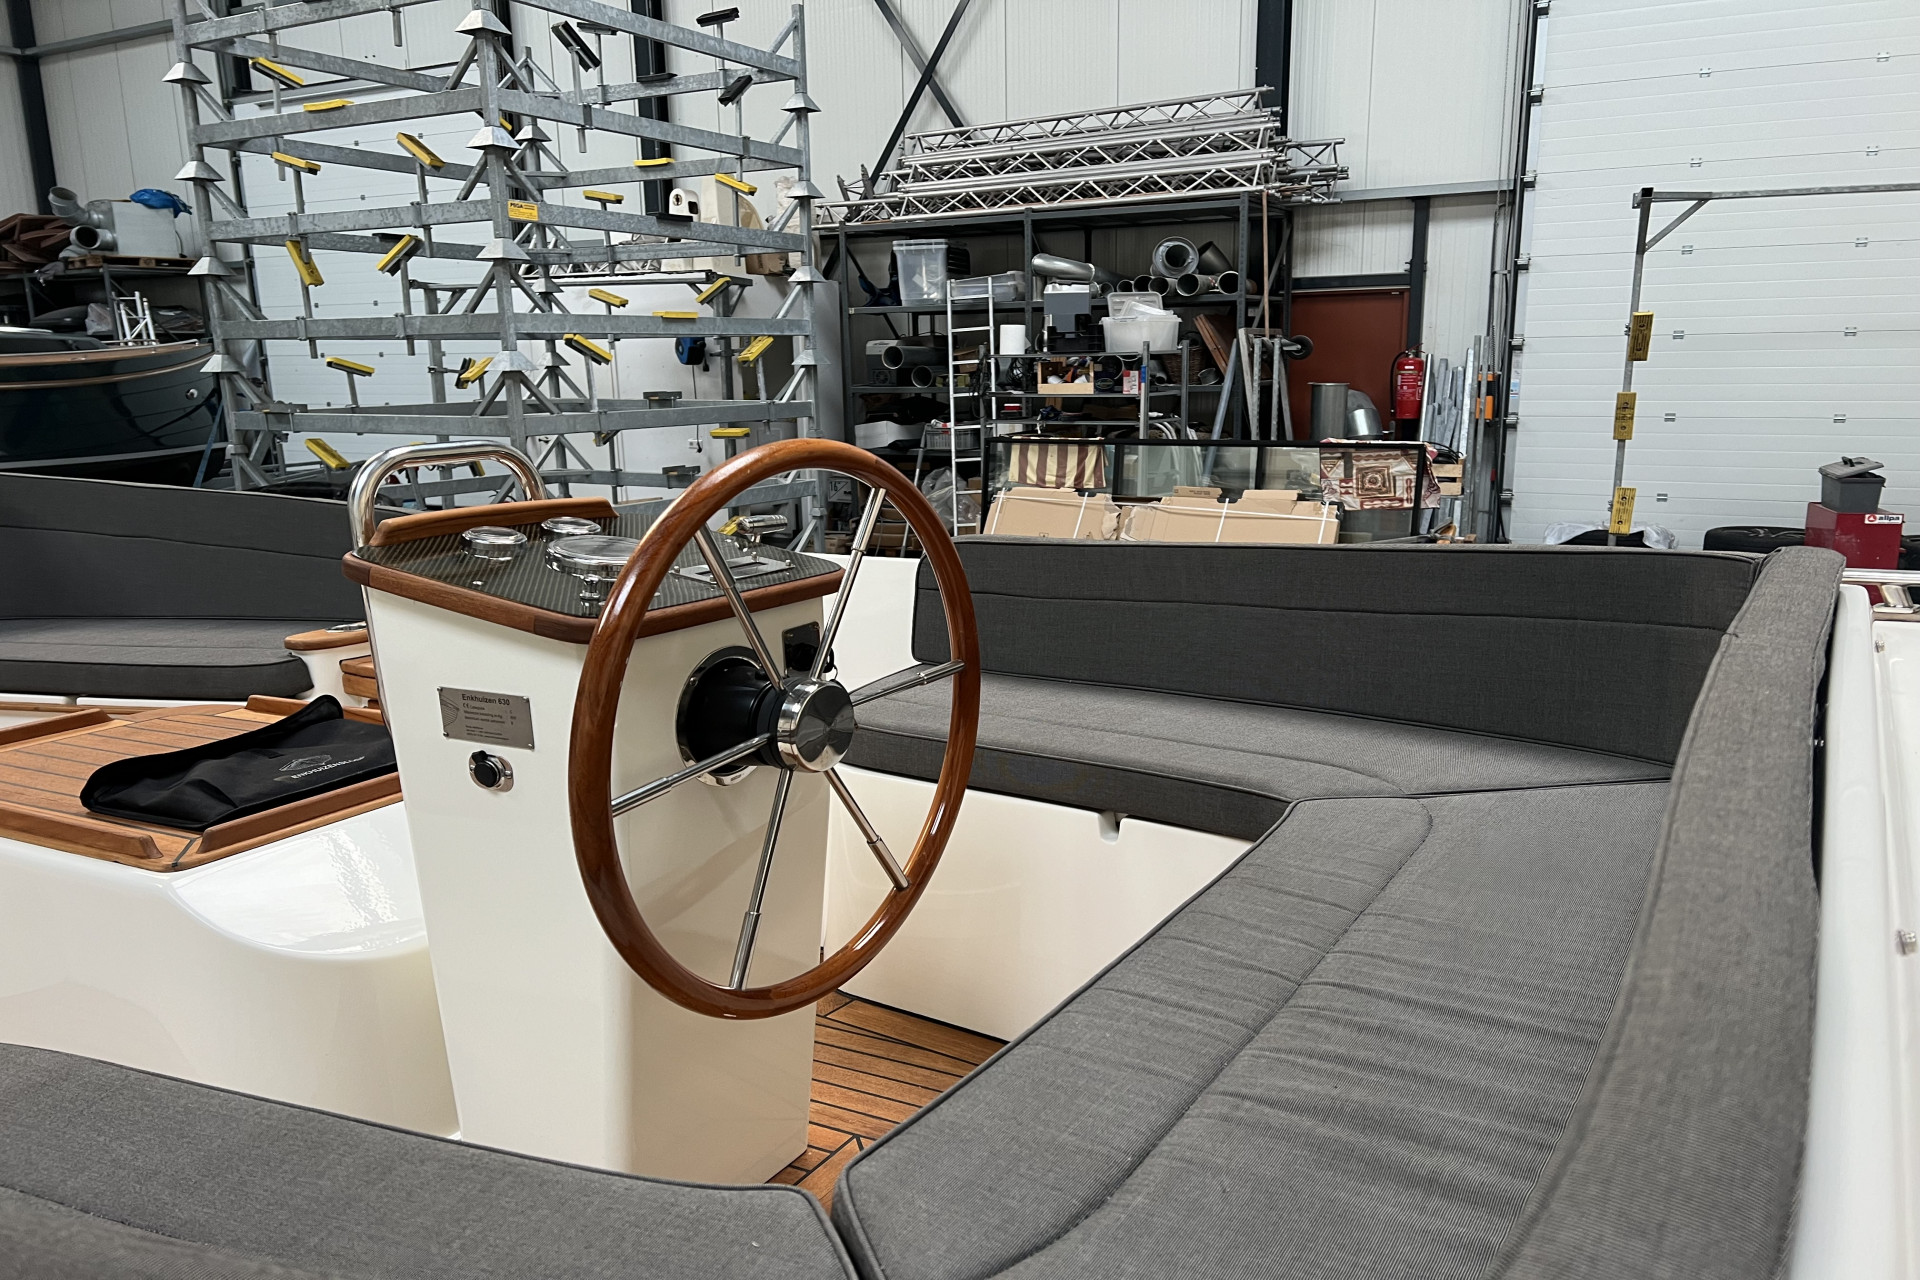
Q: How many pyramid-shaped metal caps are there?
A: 15